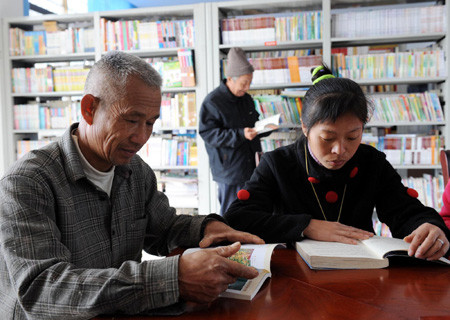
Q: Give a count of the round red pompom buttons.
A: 5